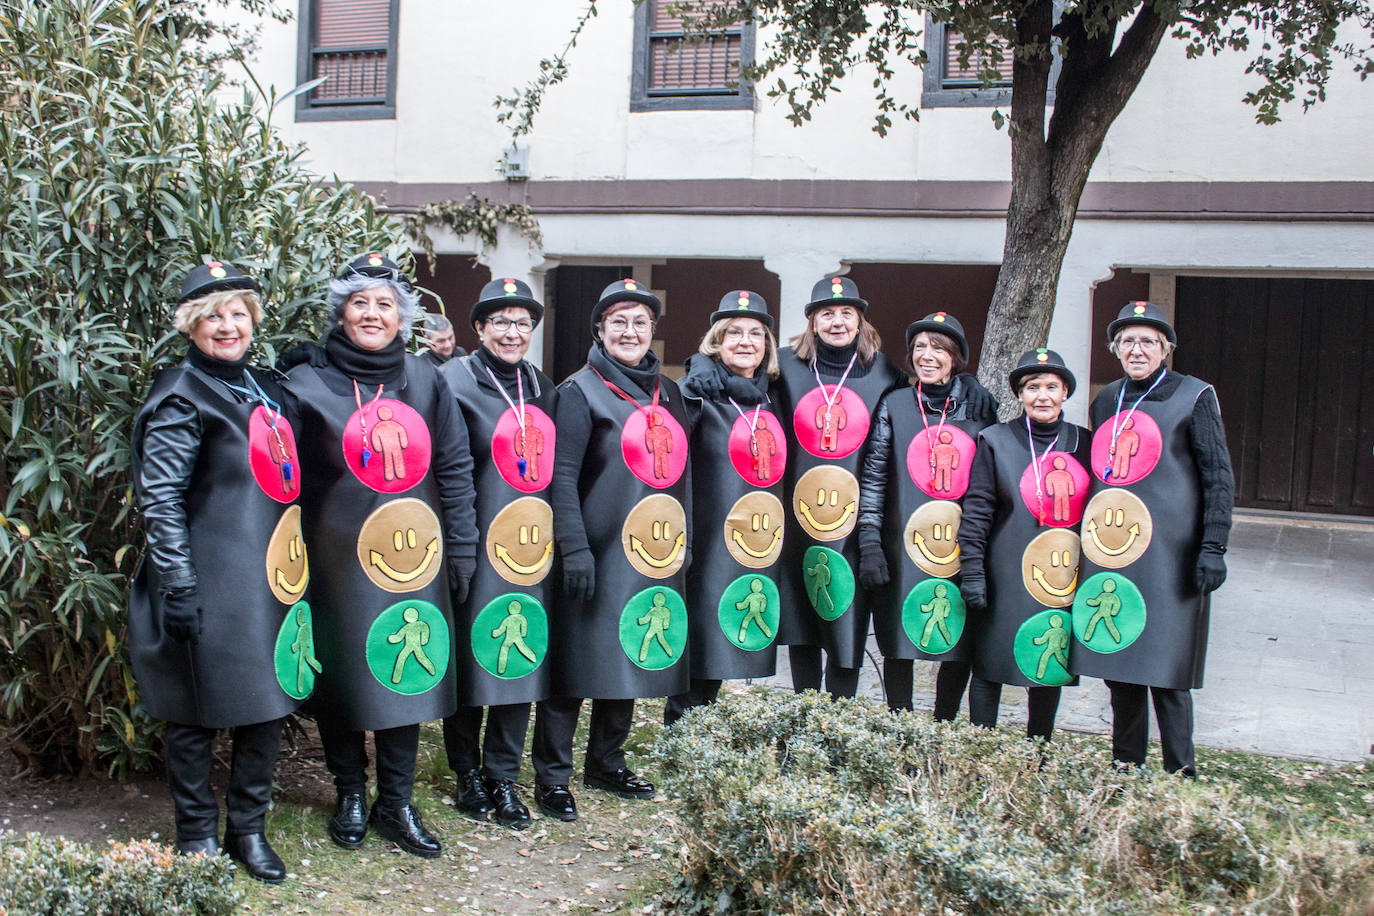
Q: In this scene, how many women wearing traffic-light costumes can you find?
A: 9